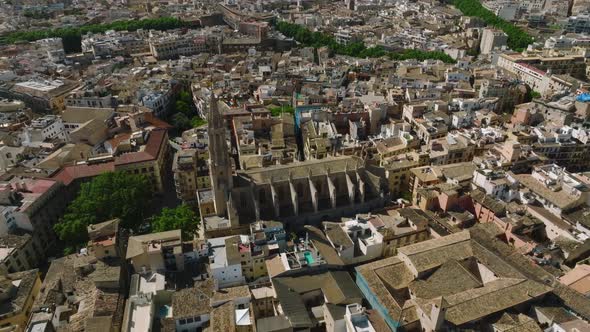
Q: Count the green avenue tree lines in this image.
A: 3